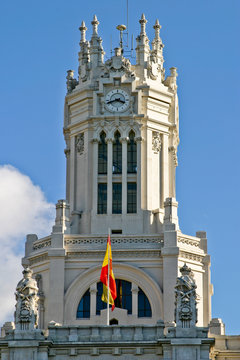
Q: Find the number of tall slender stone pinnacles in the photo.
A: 4